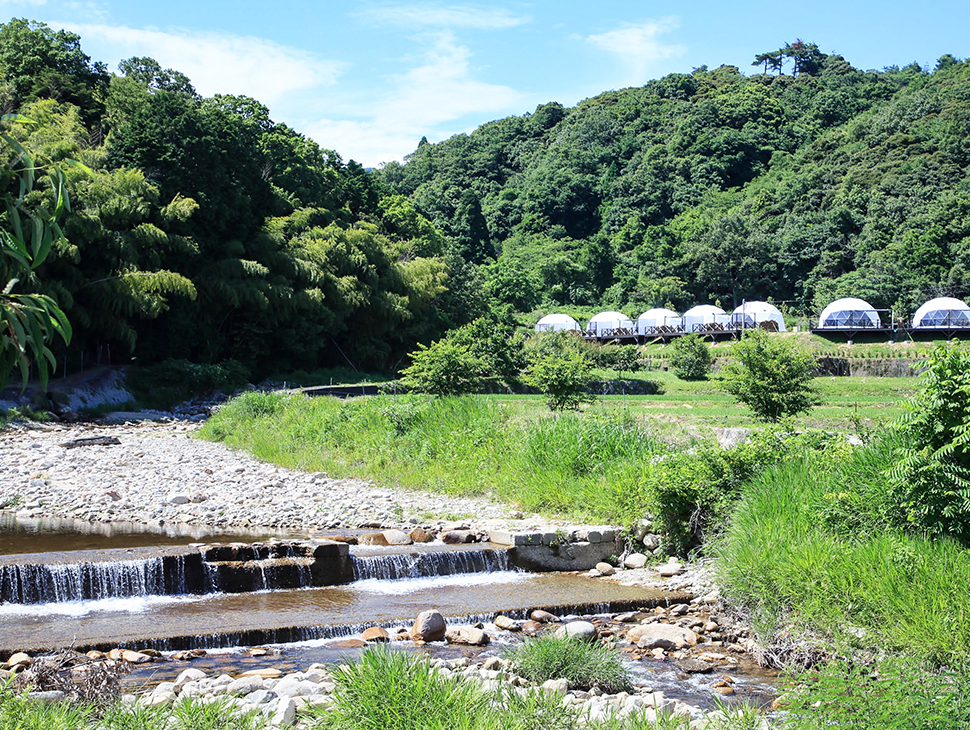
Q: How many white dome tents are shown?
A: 7